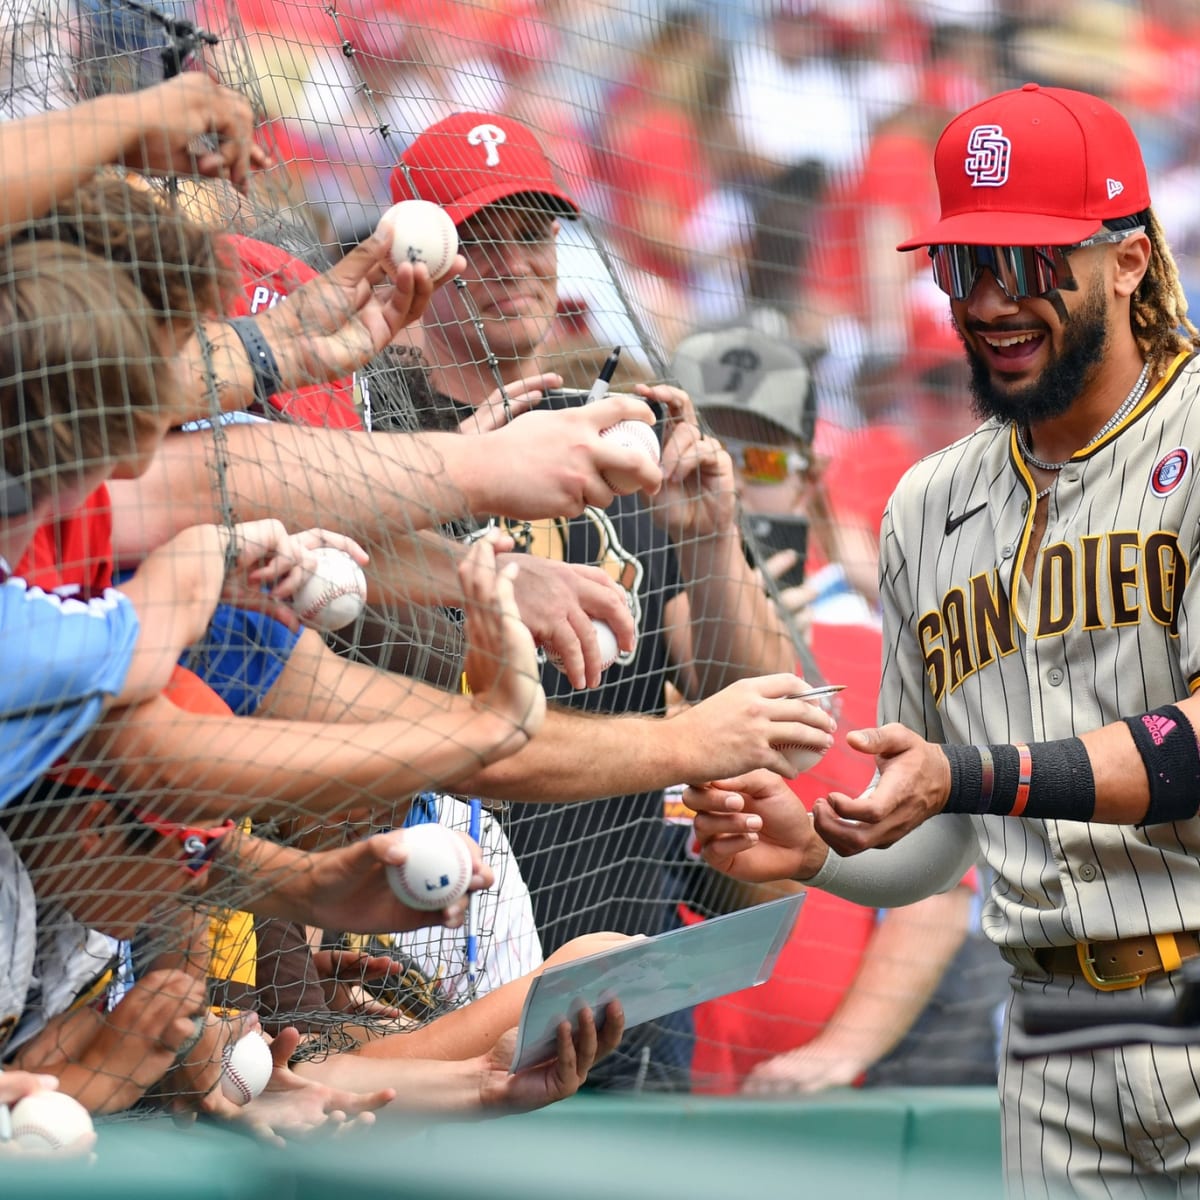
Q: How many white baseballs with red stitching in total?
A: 8